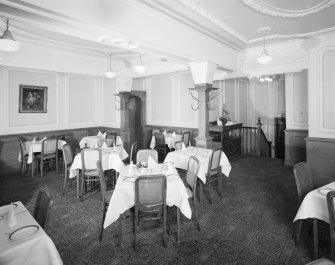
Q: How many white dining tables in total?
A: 8